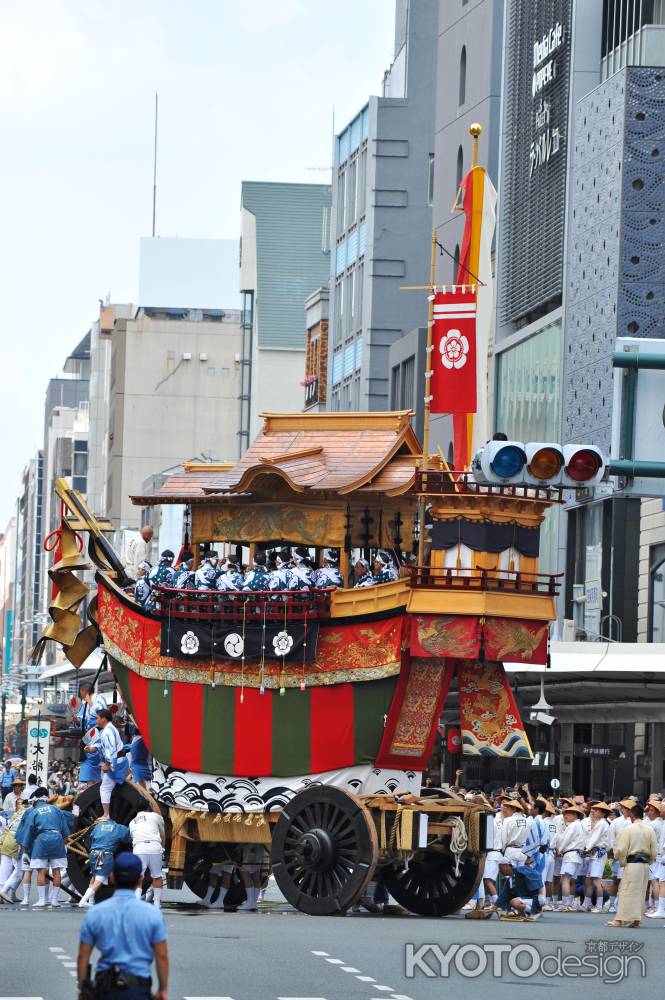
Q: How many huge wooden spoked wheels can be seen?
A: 4